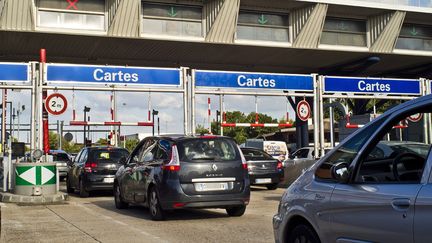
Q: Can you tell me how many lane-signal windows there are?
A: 5